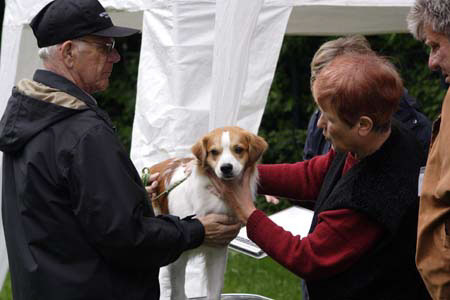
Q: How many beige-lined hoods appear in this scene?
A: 1